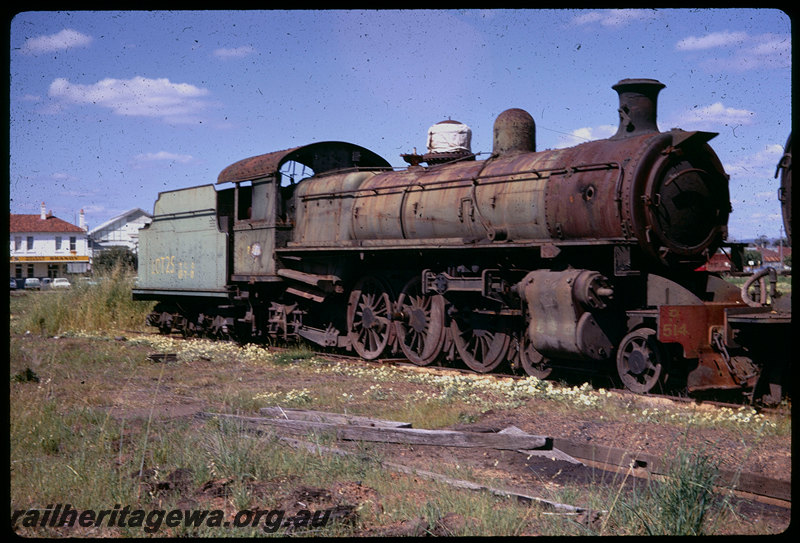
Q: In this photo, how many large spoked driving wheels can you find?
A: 3